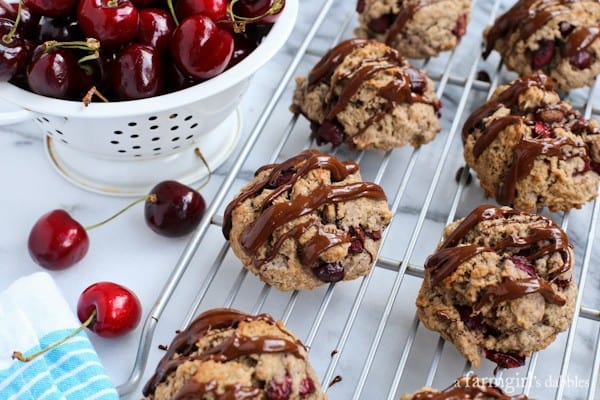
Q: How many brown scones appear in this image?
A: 8